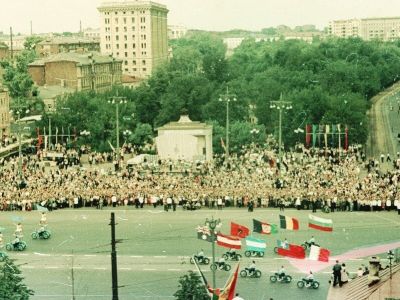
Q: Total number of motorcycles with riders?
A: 12